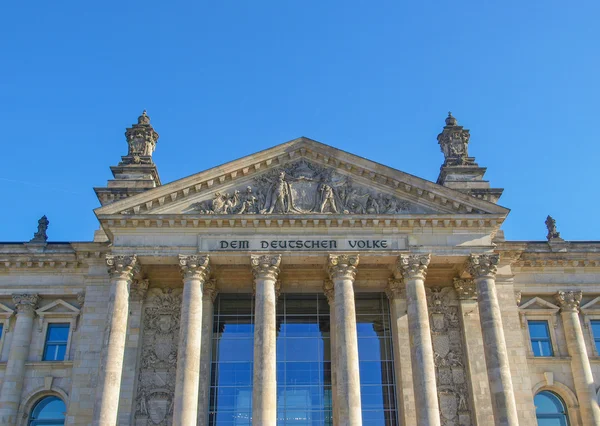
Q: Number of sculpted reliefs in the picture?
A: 3